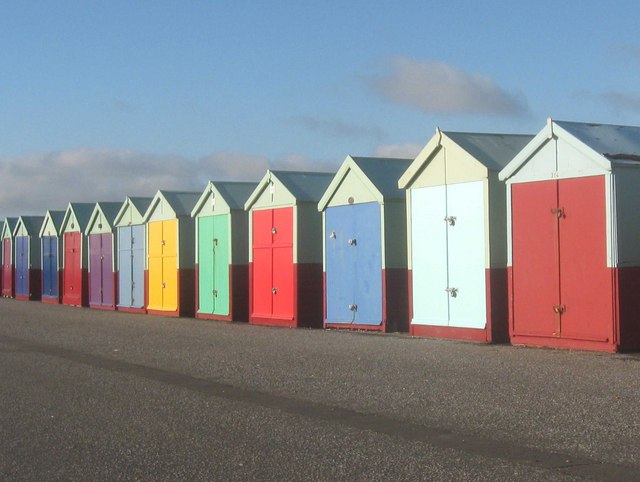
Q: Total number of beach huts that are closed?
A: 12